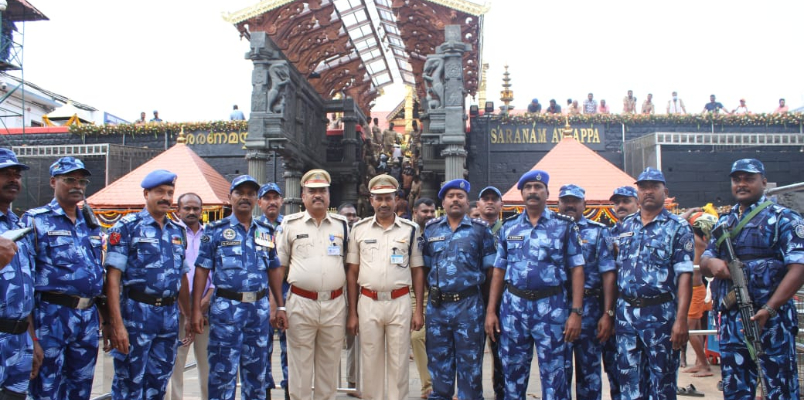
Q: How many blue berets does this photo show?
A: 3